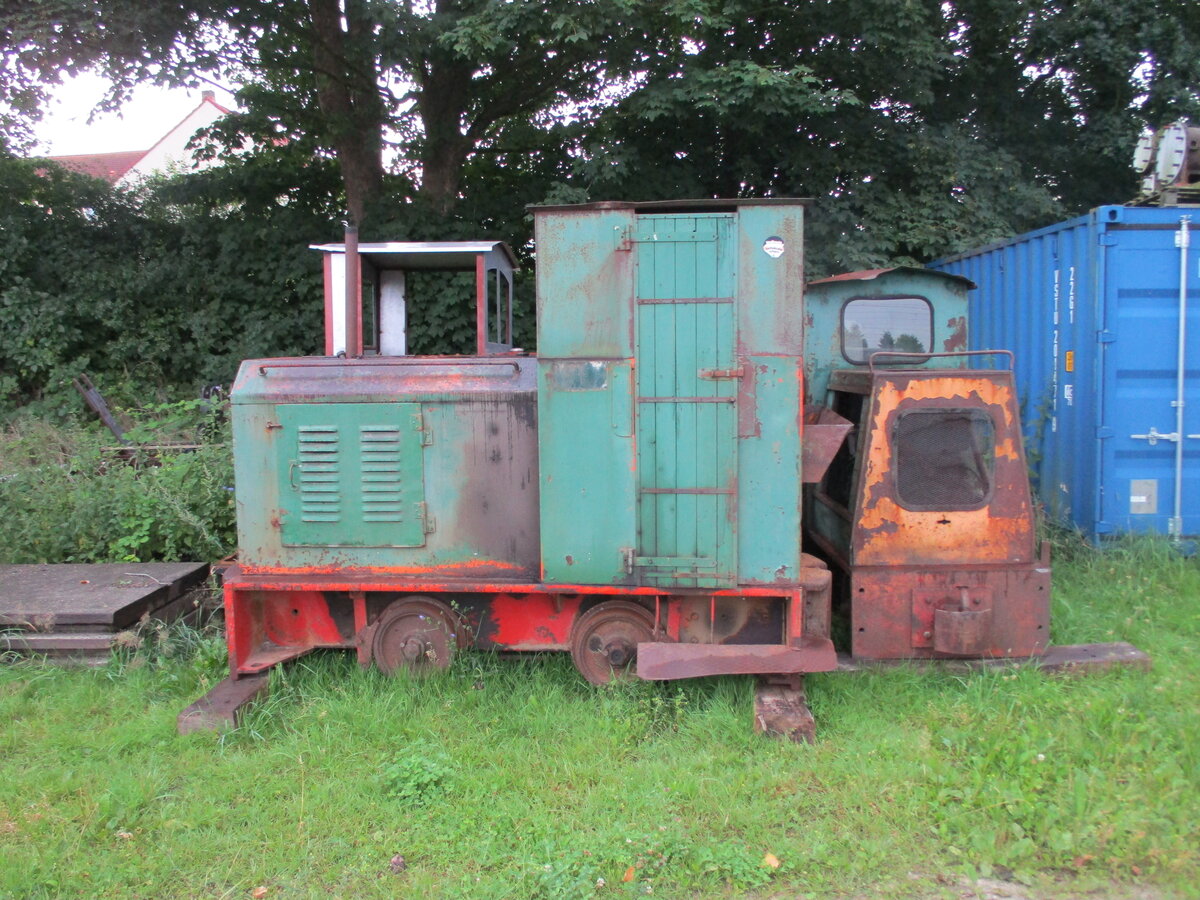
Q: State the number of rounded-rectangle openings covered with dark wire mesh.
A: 1